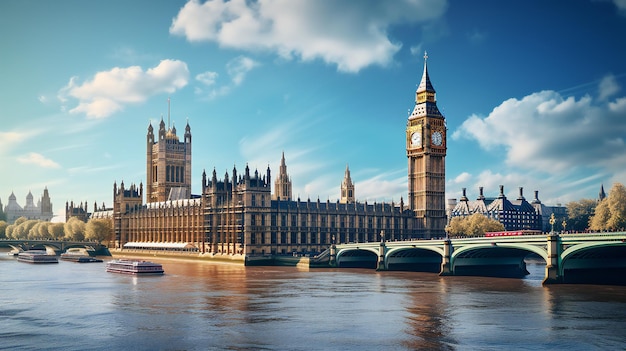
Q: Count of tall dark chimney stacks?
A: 5